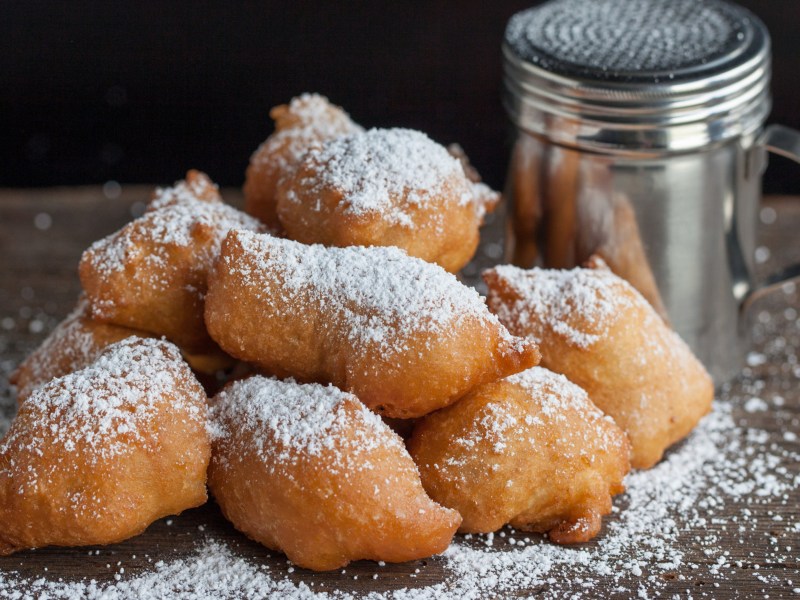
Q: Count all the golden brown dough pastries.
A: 9